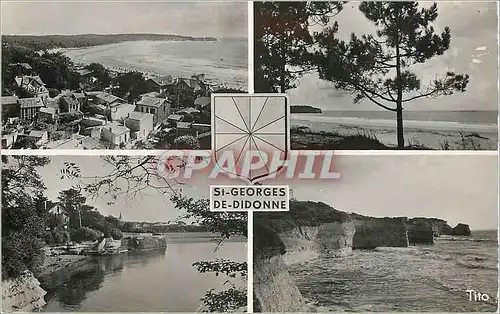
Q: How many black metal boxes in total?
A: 0